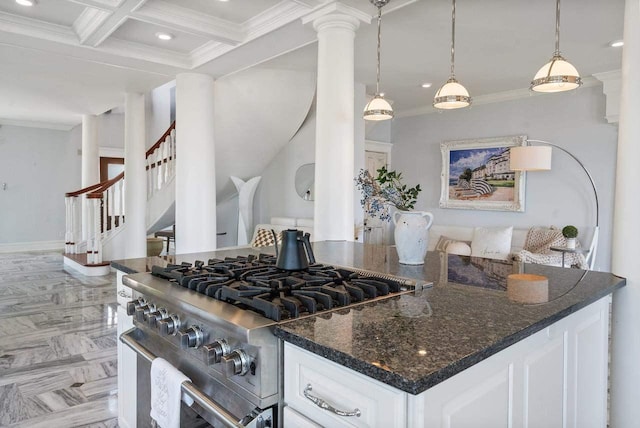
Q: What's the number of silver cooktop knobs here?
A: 7